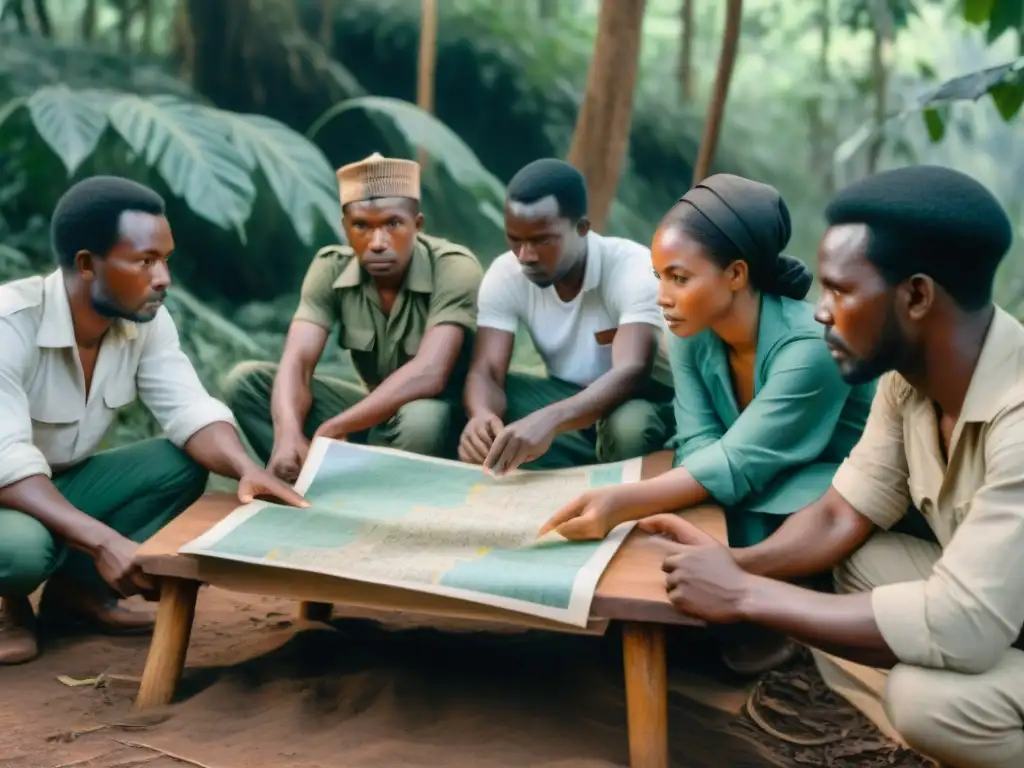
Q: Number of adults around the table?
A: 5